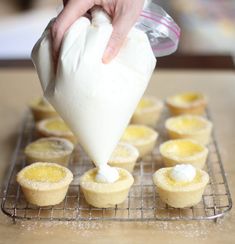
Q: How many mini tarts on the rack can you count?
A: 12